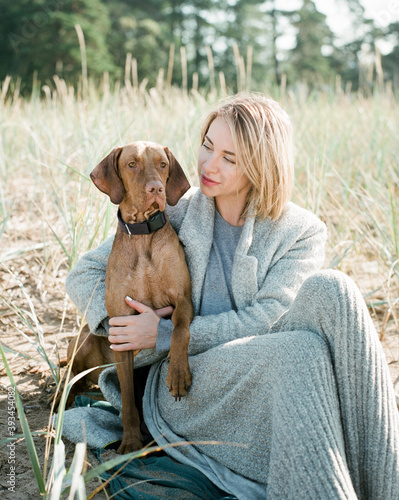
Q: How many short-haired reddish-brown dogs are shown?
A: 1